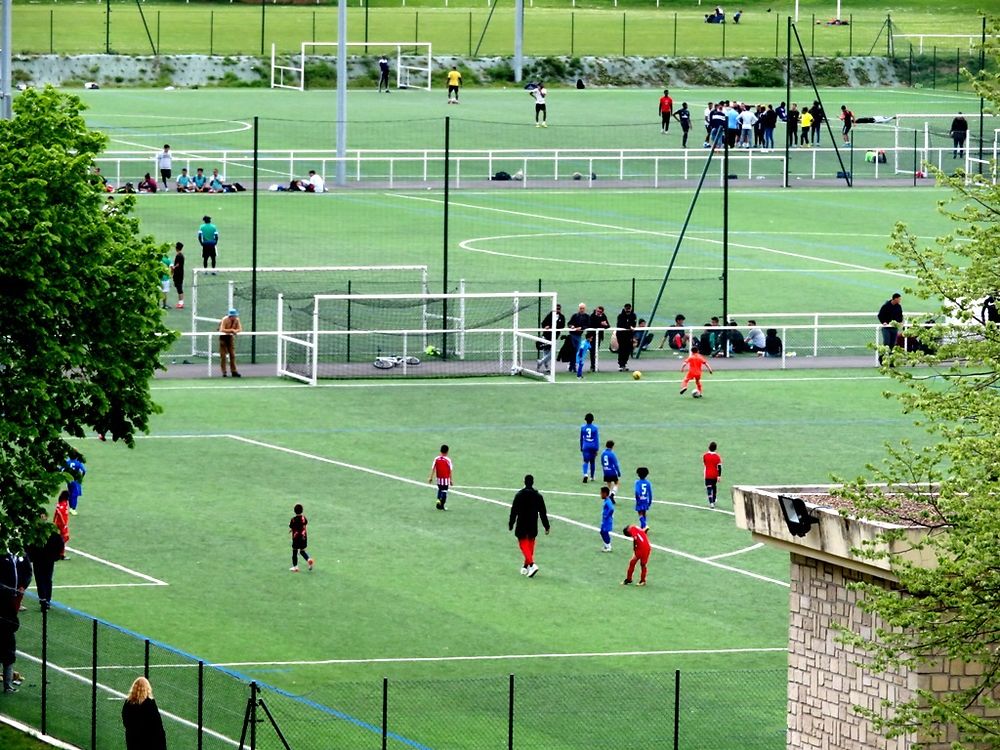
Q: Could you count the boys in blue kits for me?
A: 6